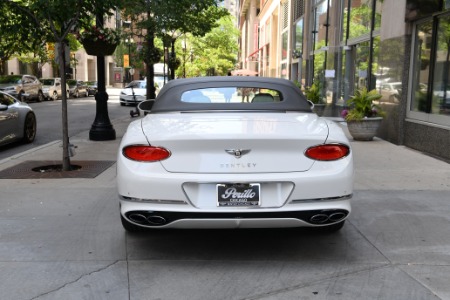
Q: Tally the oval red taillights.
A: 2